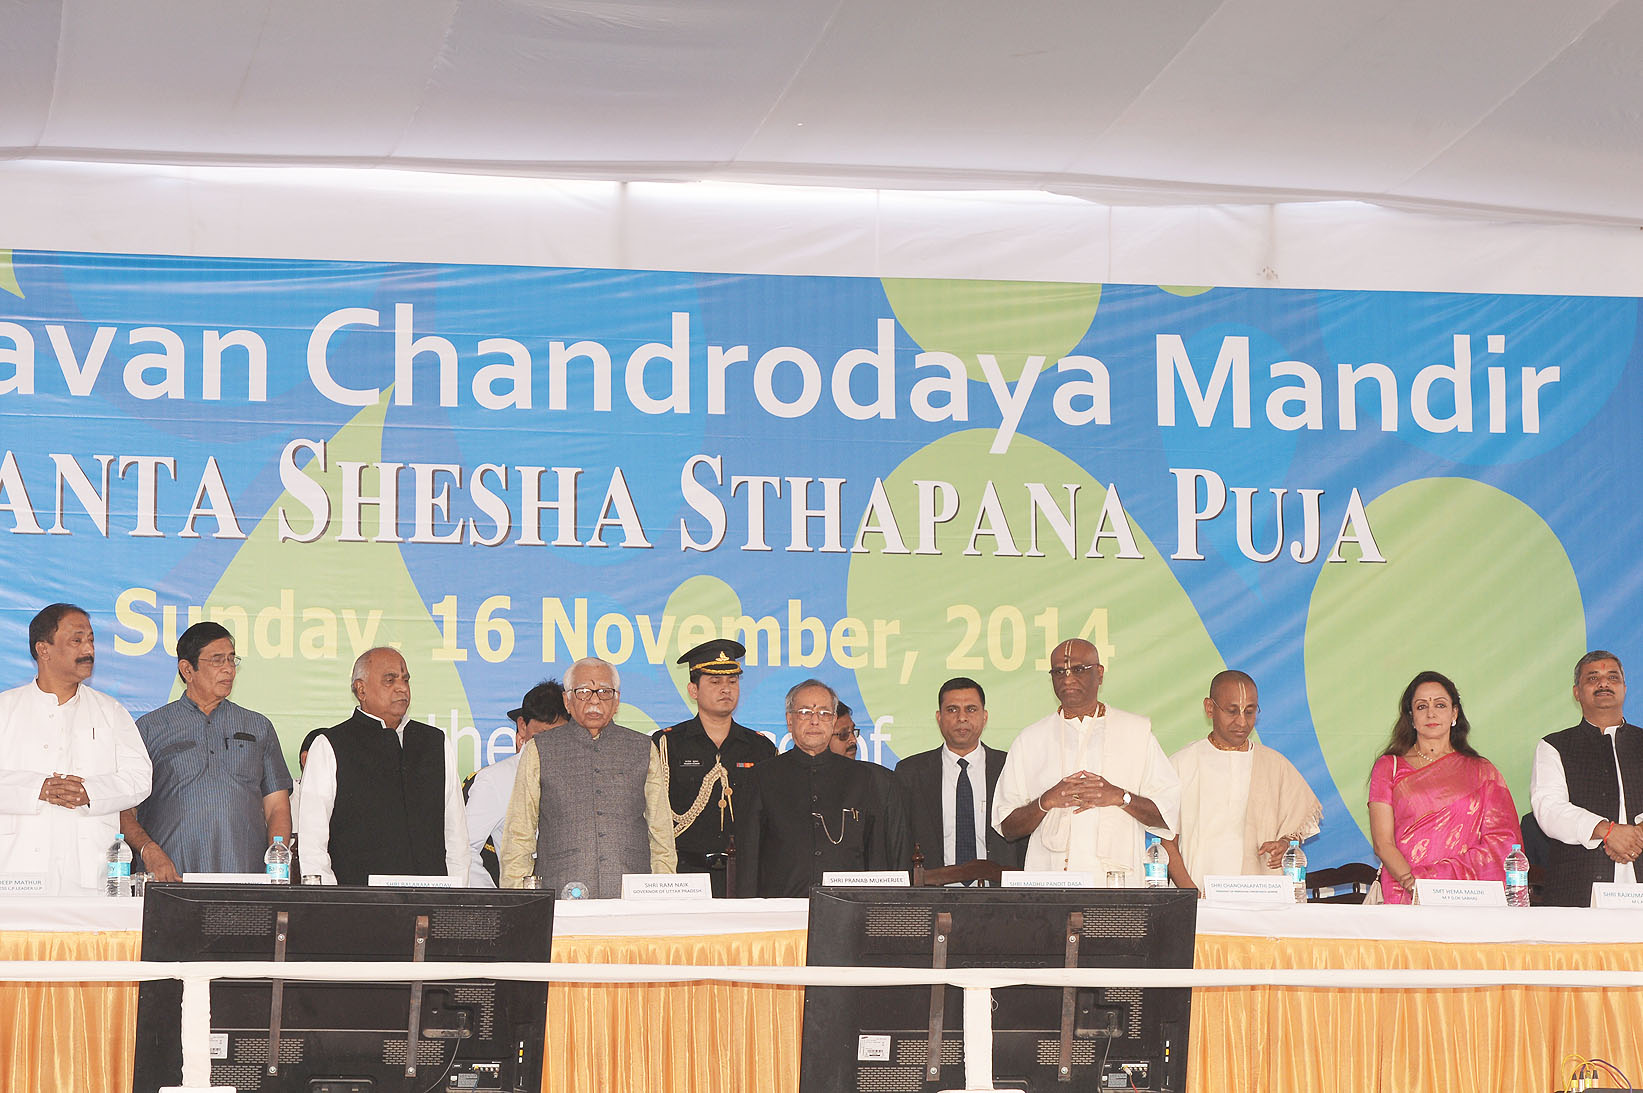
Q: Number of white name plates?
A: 9